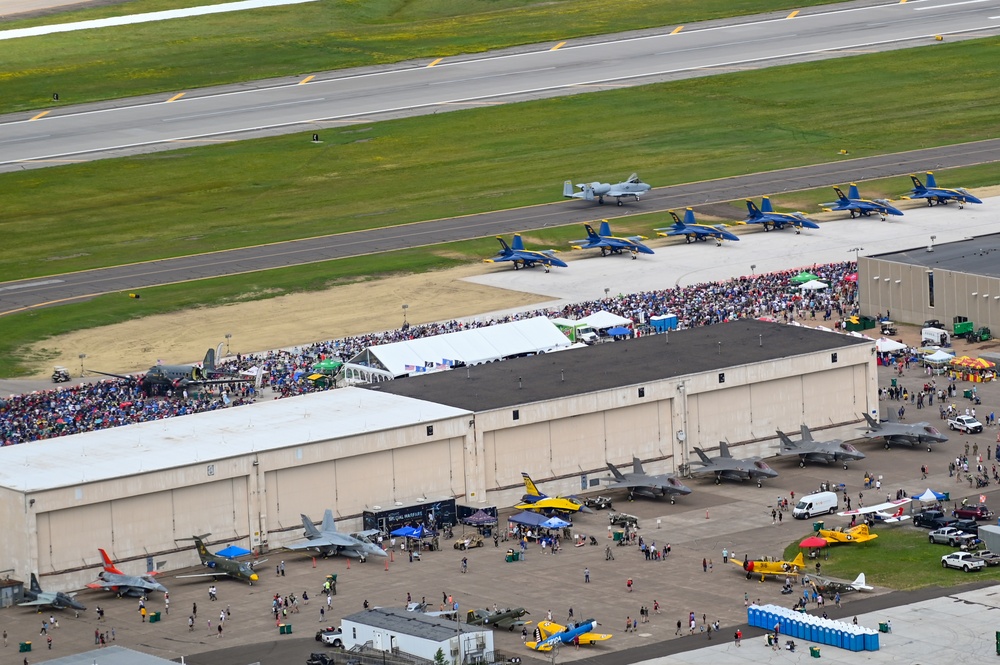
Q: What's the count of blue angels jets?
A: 6